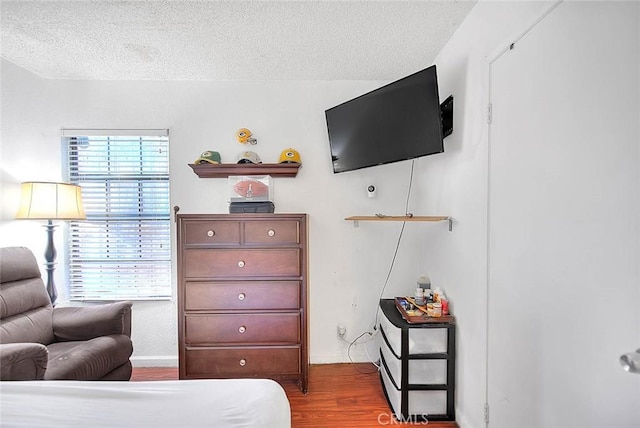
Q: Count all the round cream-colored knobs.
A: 6